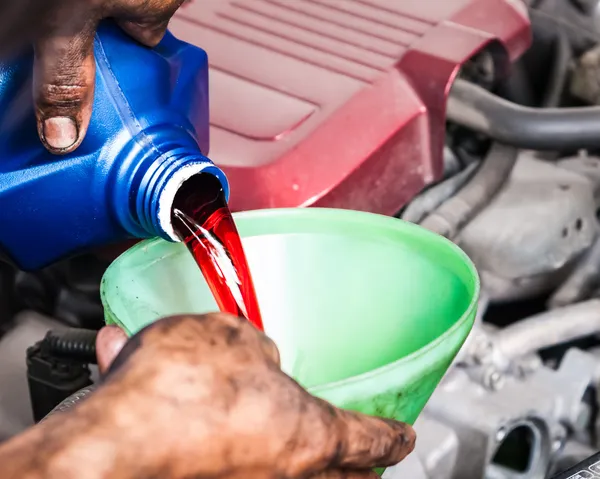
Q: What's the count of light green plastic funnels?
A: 1